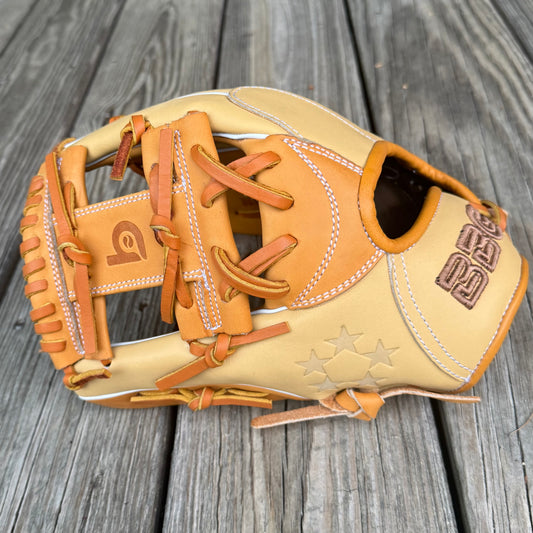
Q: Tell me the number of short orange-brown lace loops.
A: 9